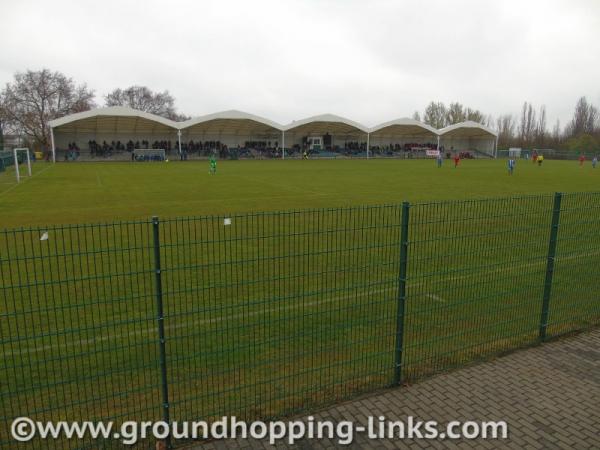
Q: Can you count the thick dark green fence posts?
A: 3